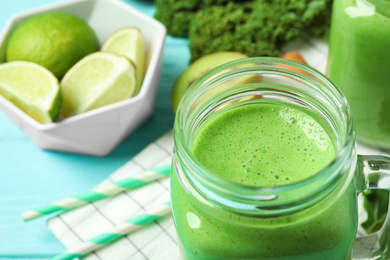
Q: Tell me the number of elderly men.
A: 0